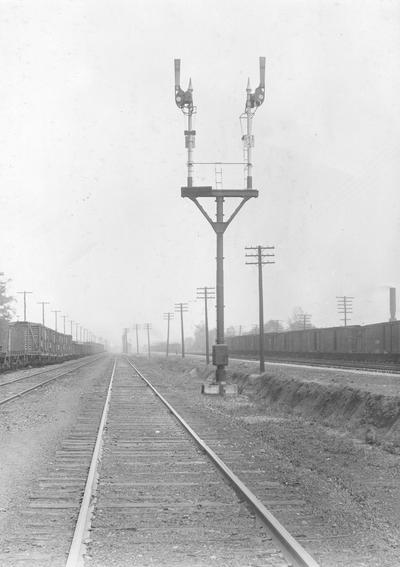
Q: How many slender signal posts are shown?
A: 2